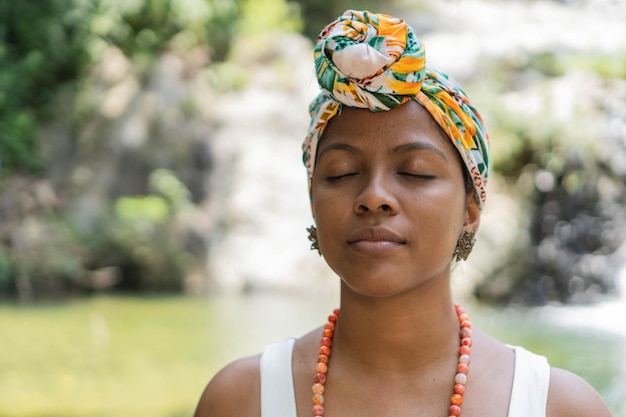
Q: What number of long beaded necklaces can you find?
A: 1